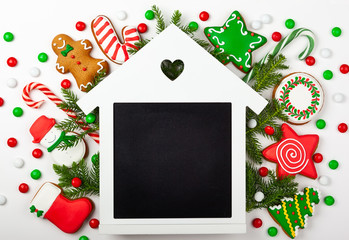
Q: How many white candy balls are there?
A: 12